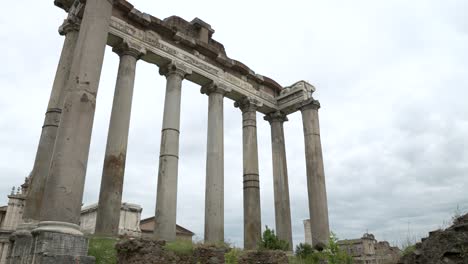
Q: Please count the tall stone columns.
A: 8